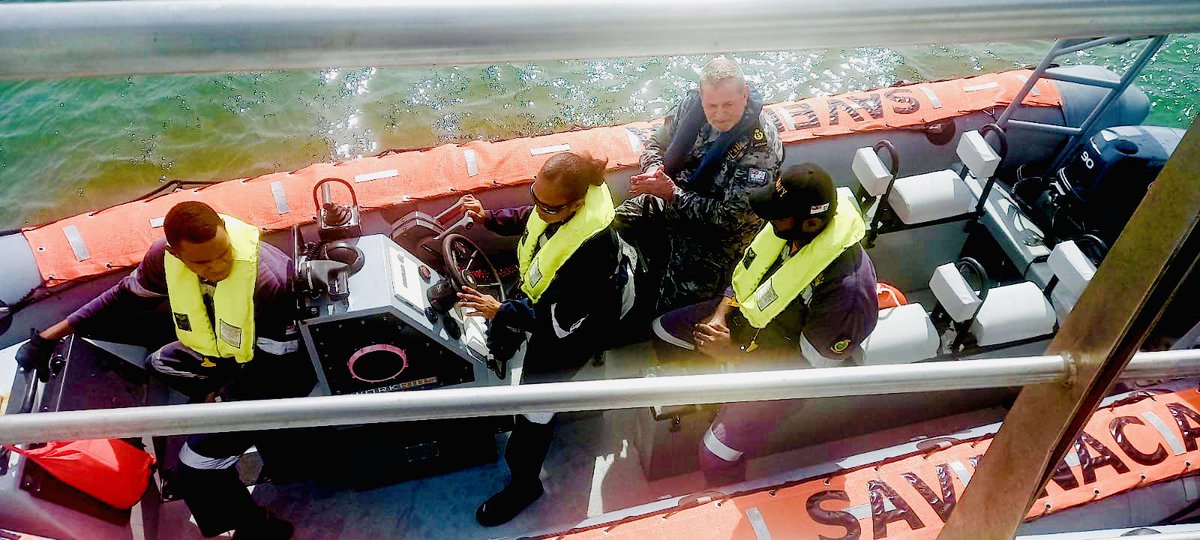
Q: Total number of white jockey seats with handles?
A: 4